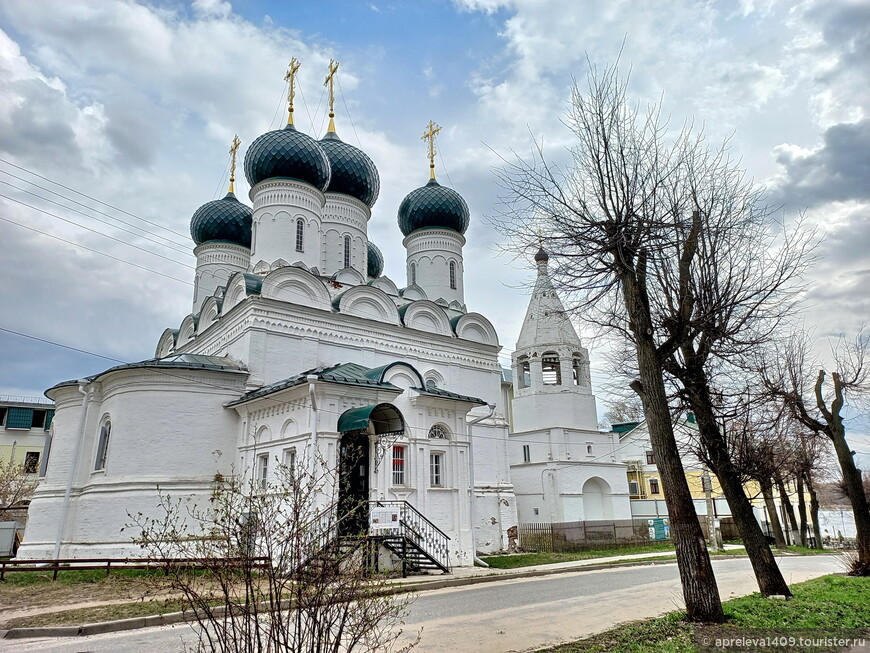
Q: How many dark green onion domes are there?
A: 5